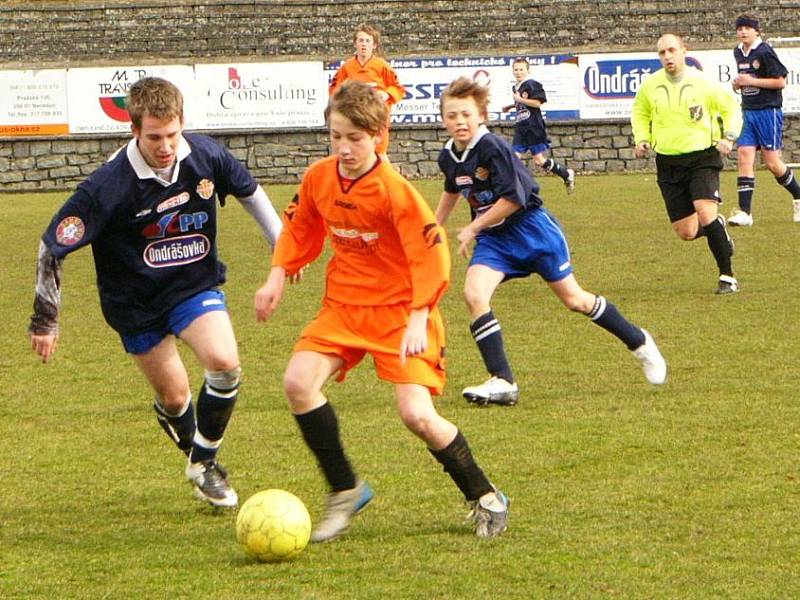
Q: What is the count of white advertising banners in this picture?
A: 6